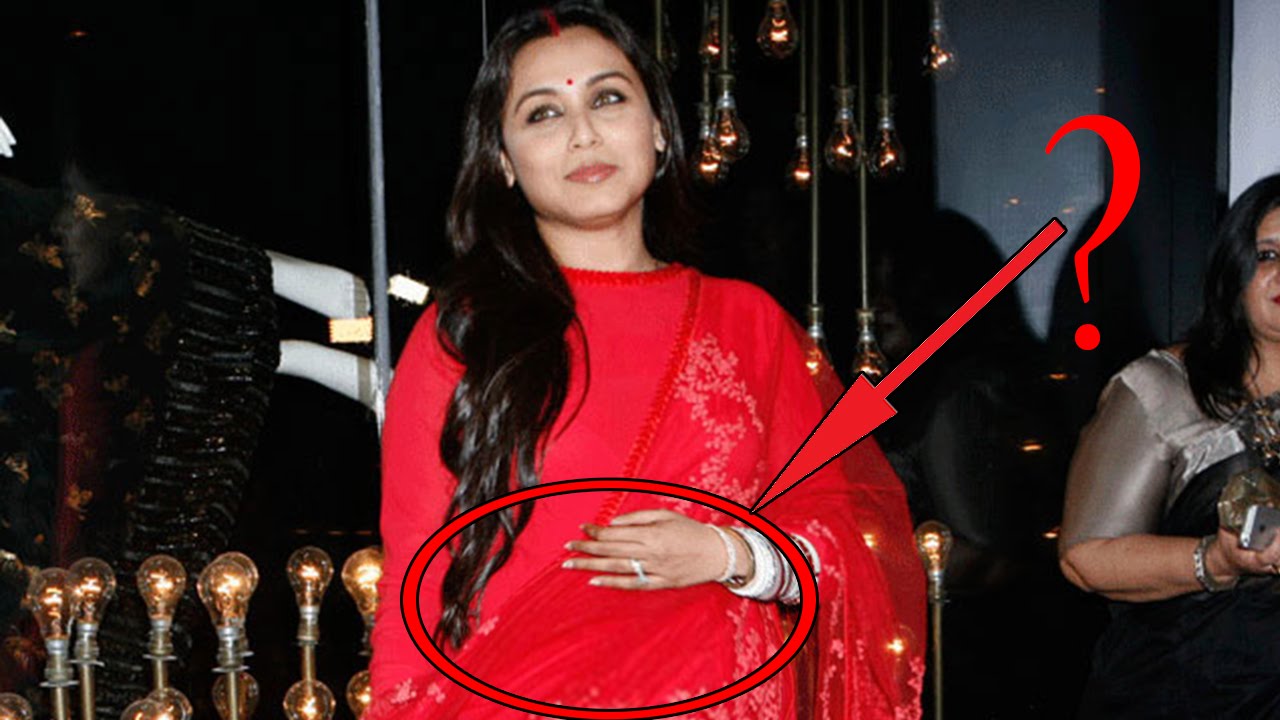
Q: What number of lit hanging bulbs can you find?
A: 10